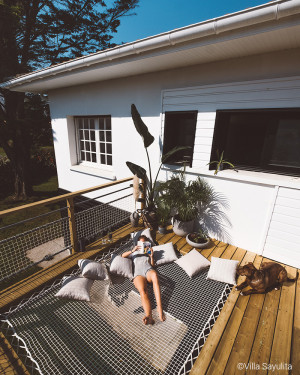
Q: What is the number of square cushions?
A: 7